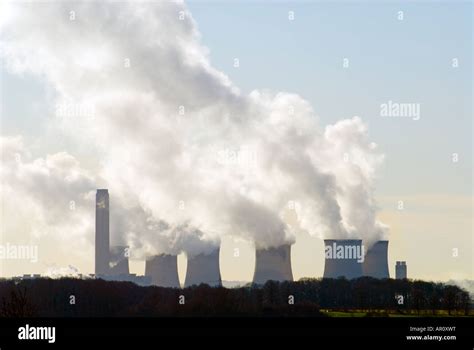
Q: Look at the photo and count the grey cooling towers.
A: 6